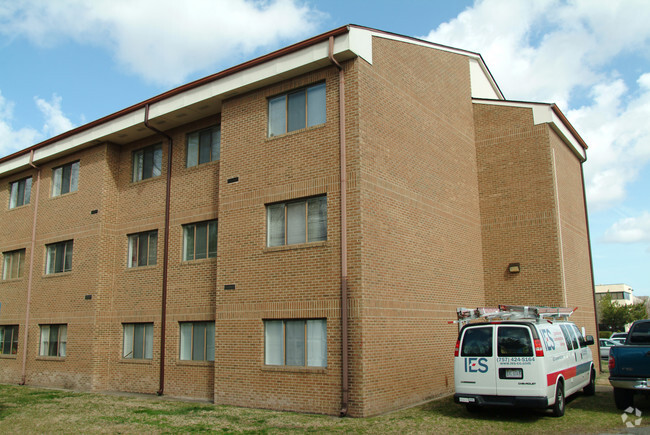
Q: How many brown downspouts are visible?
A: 4